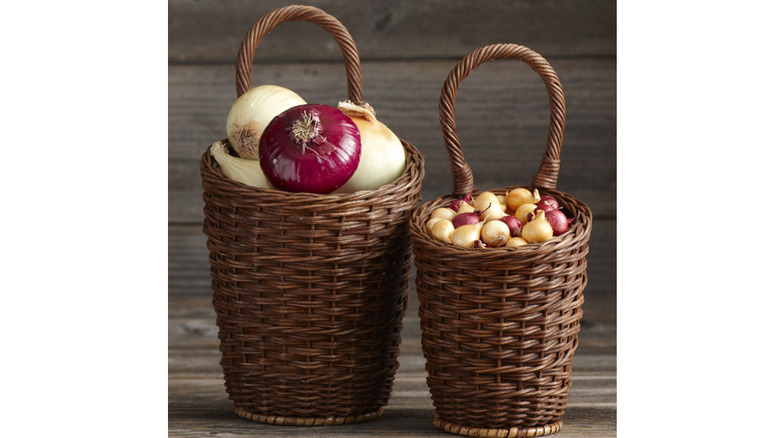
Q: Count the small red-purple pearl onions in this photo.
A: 5